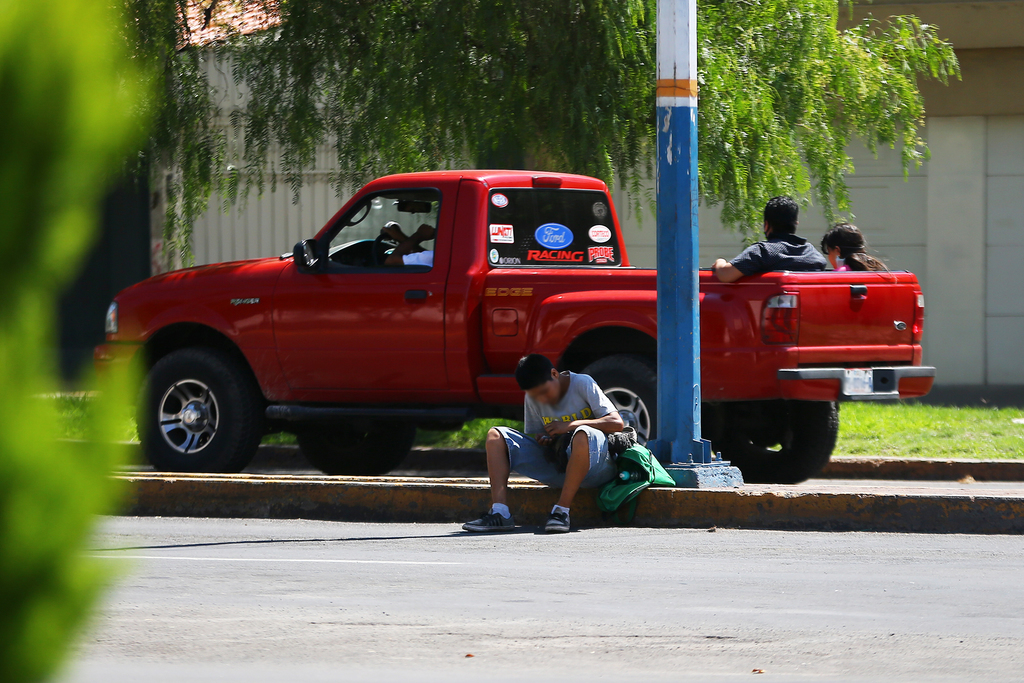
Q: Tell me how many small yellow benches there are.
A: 0